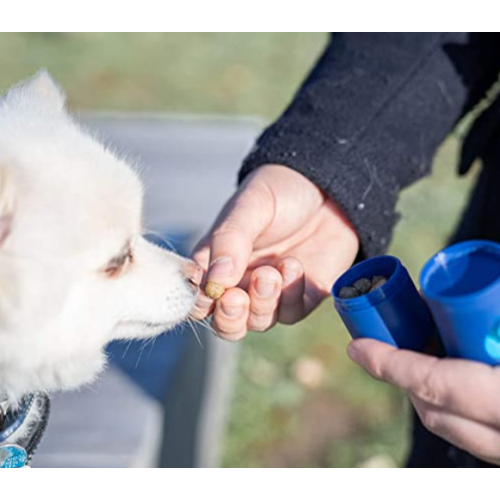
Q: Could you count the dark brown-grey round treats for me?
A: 3